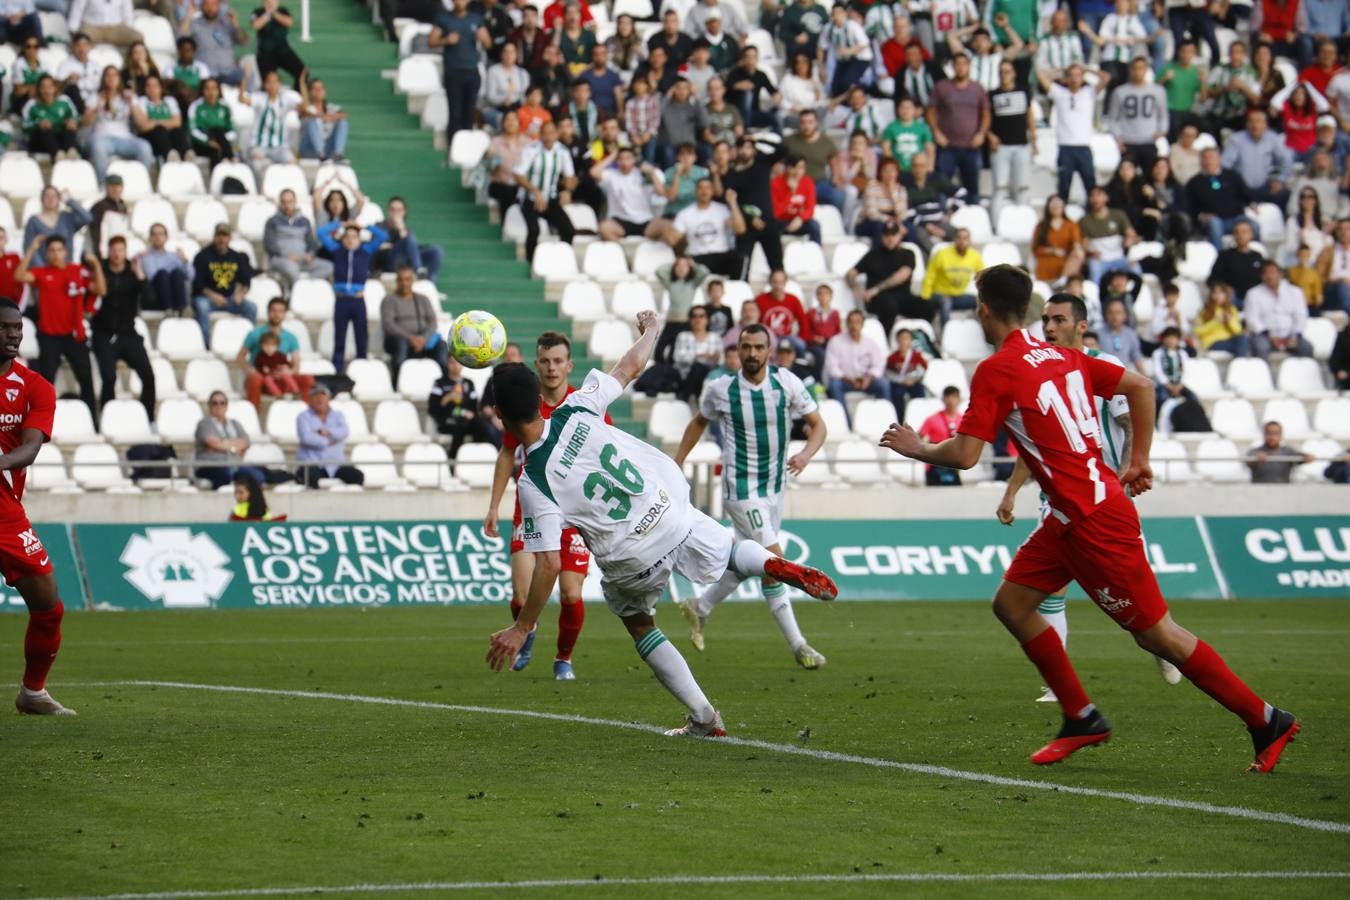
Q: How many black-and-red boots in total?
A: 2